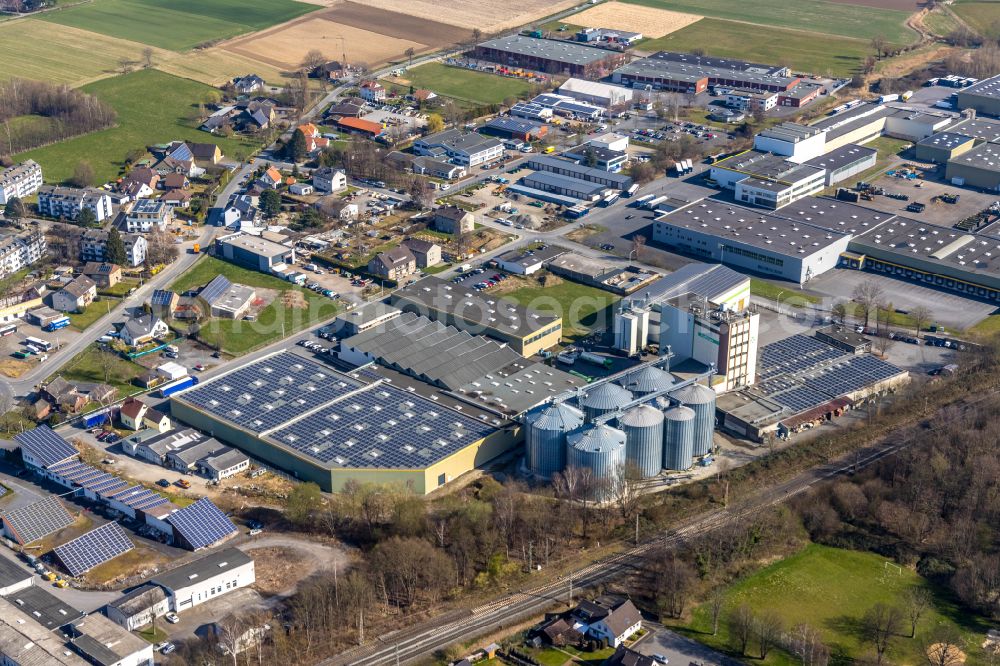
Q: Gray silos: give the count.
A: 7